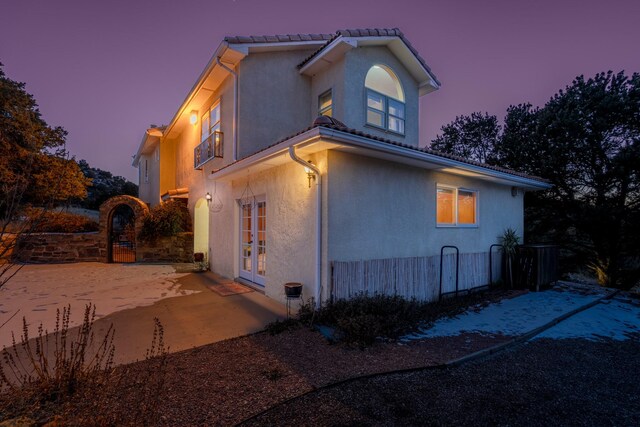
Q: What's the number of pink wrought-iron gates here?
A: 0